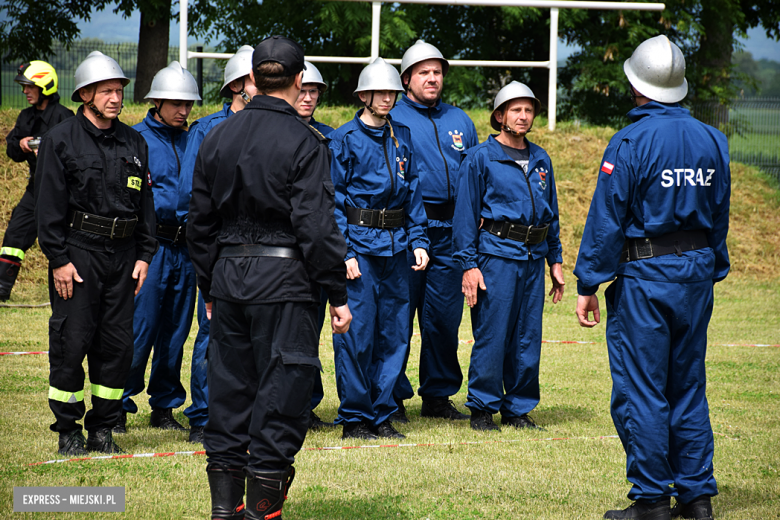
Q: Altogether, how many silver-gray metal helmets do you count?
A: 8